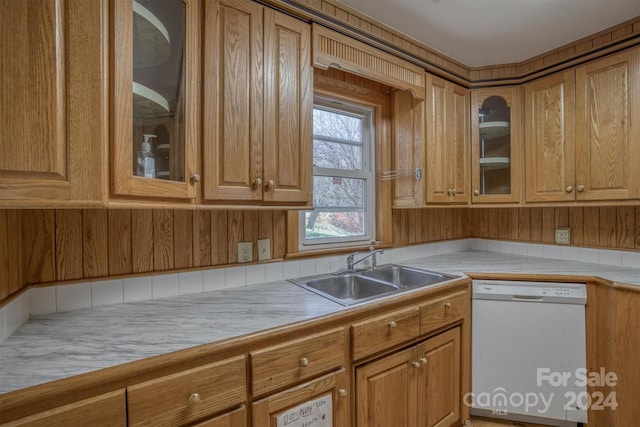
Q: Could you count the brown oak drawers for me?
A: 5